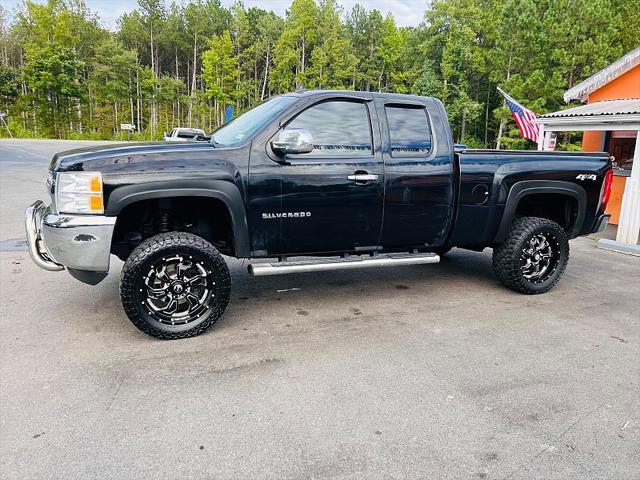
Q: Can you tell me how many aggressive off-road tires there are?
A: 2